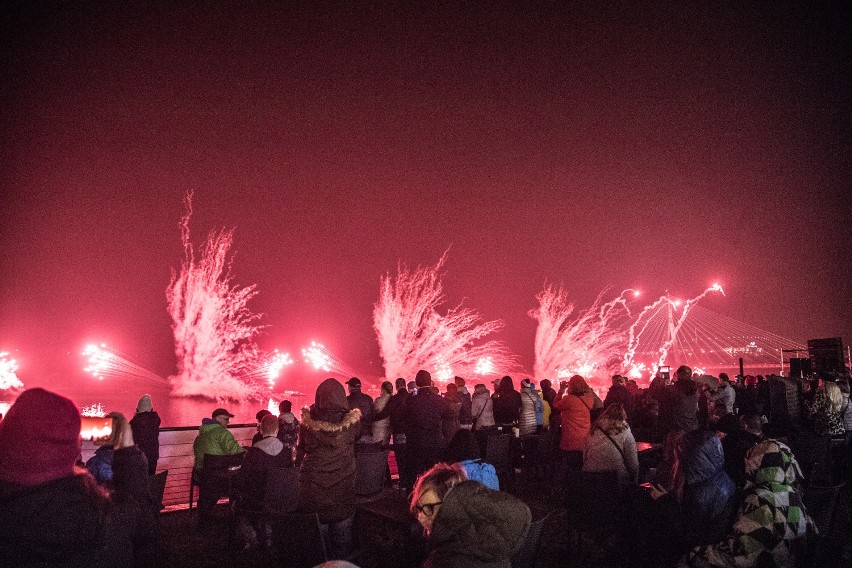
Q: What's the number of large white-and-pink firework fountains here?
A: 3